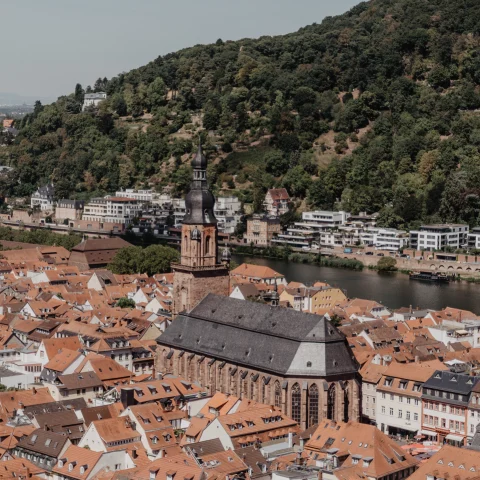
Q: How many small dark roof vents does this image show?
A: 12